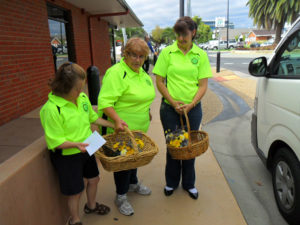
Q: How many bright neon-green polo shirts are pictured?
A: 3